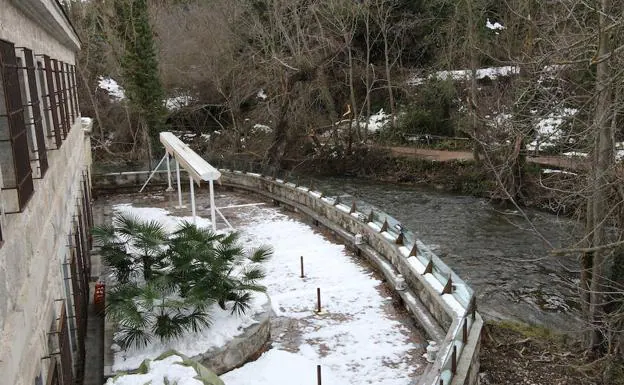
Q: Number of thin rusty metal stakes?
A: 3